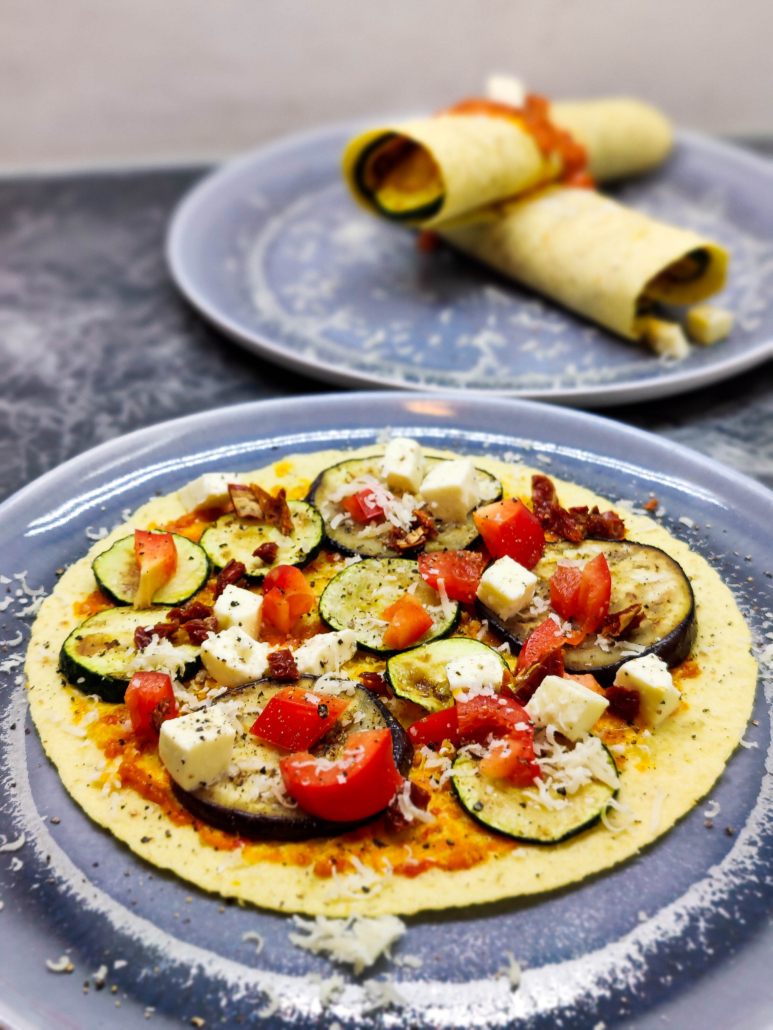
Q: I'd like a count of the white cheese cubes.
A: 14